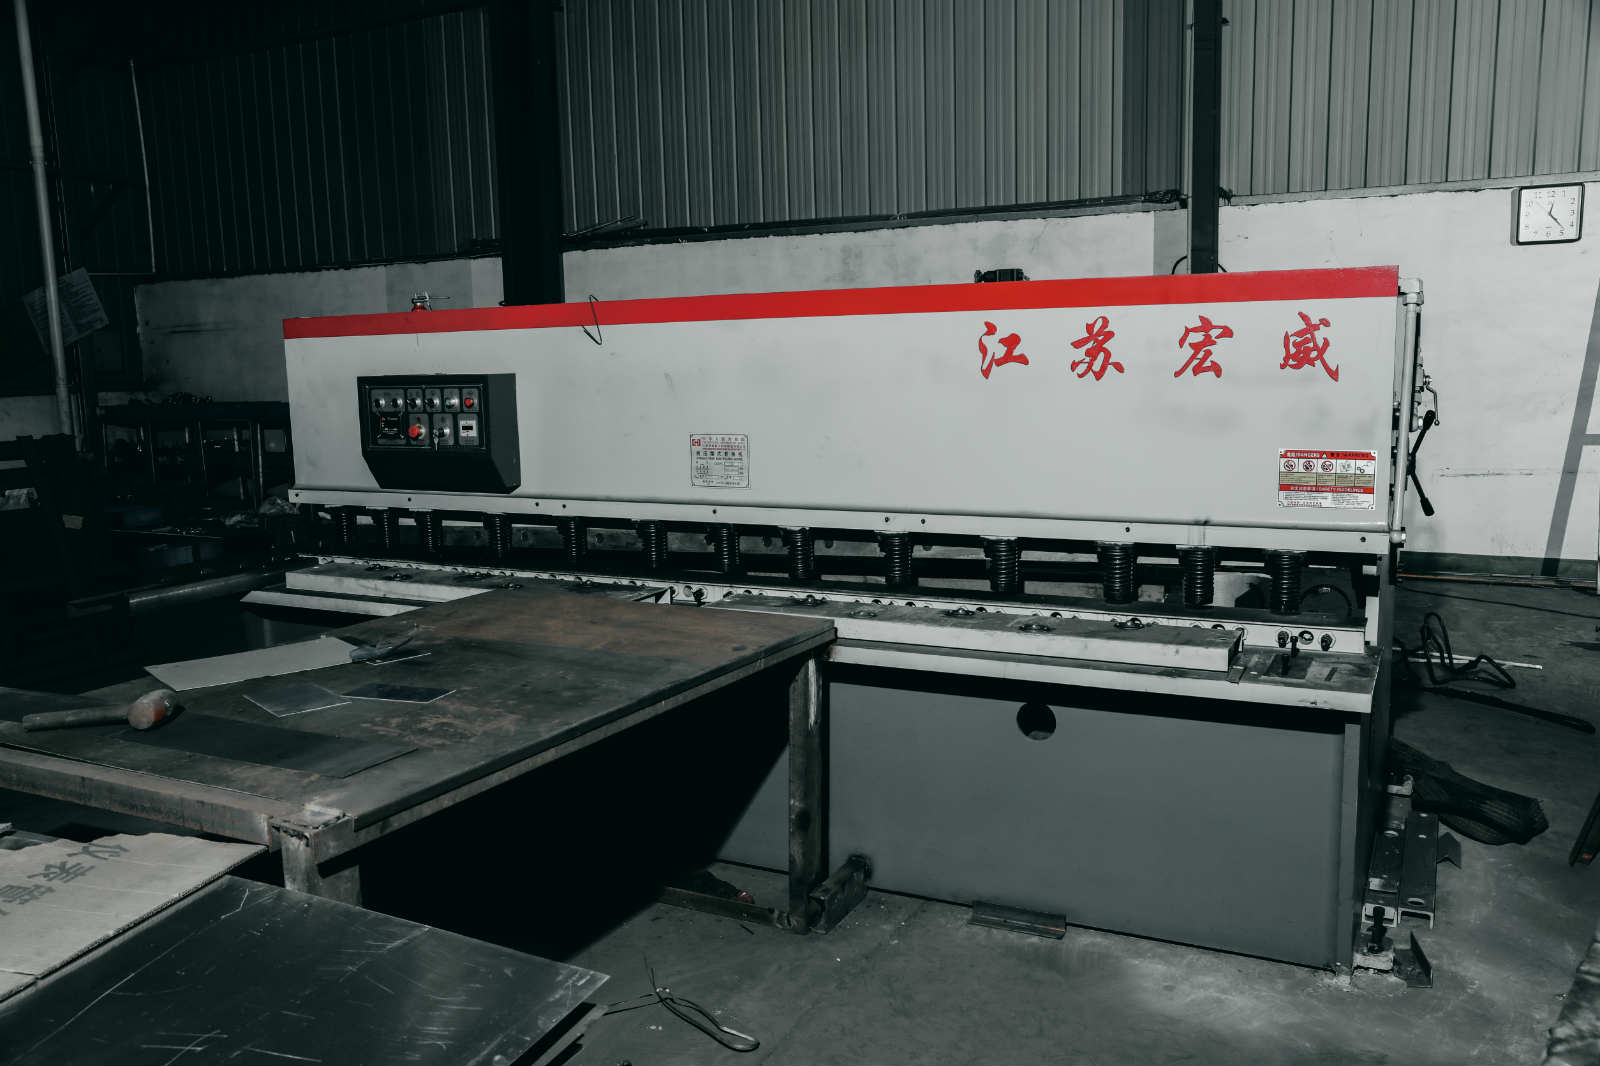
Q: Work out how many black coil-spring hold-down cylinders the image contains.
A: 13